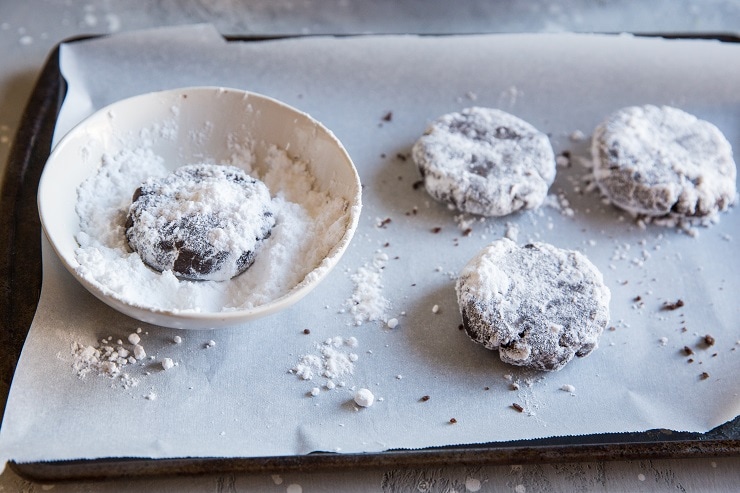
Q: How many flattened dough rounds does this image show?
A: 4